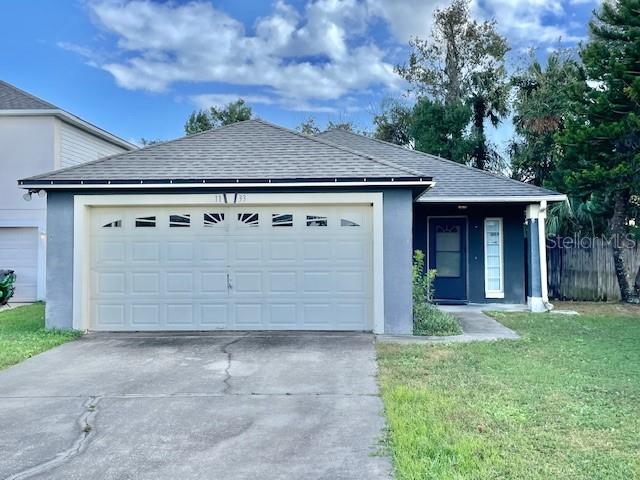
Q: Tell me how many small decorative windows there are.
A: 8